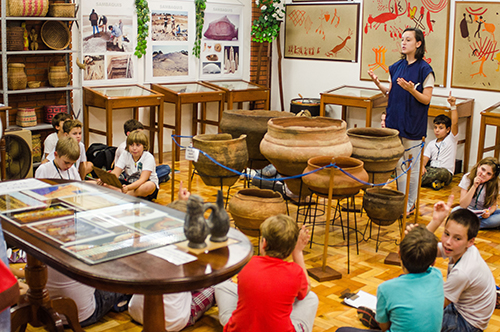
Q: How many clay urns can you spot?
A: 7